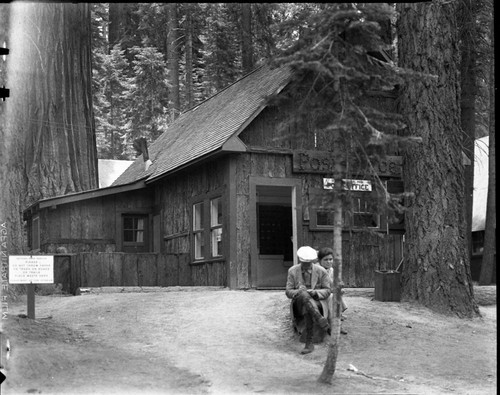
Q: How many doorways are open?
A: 1